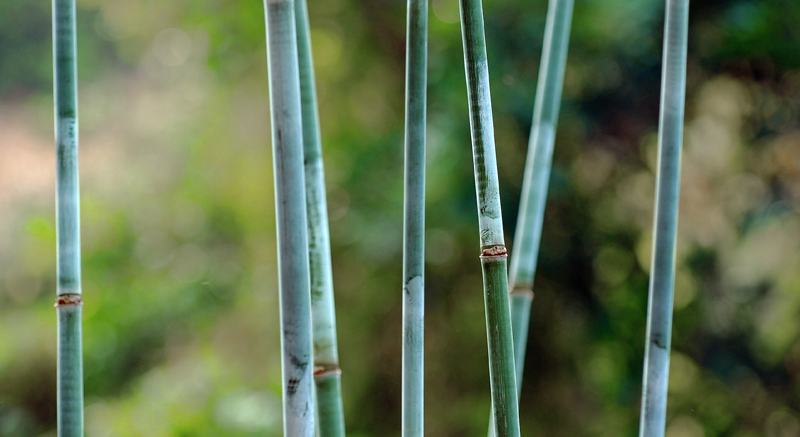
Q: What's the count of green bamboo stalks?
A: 7